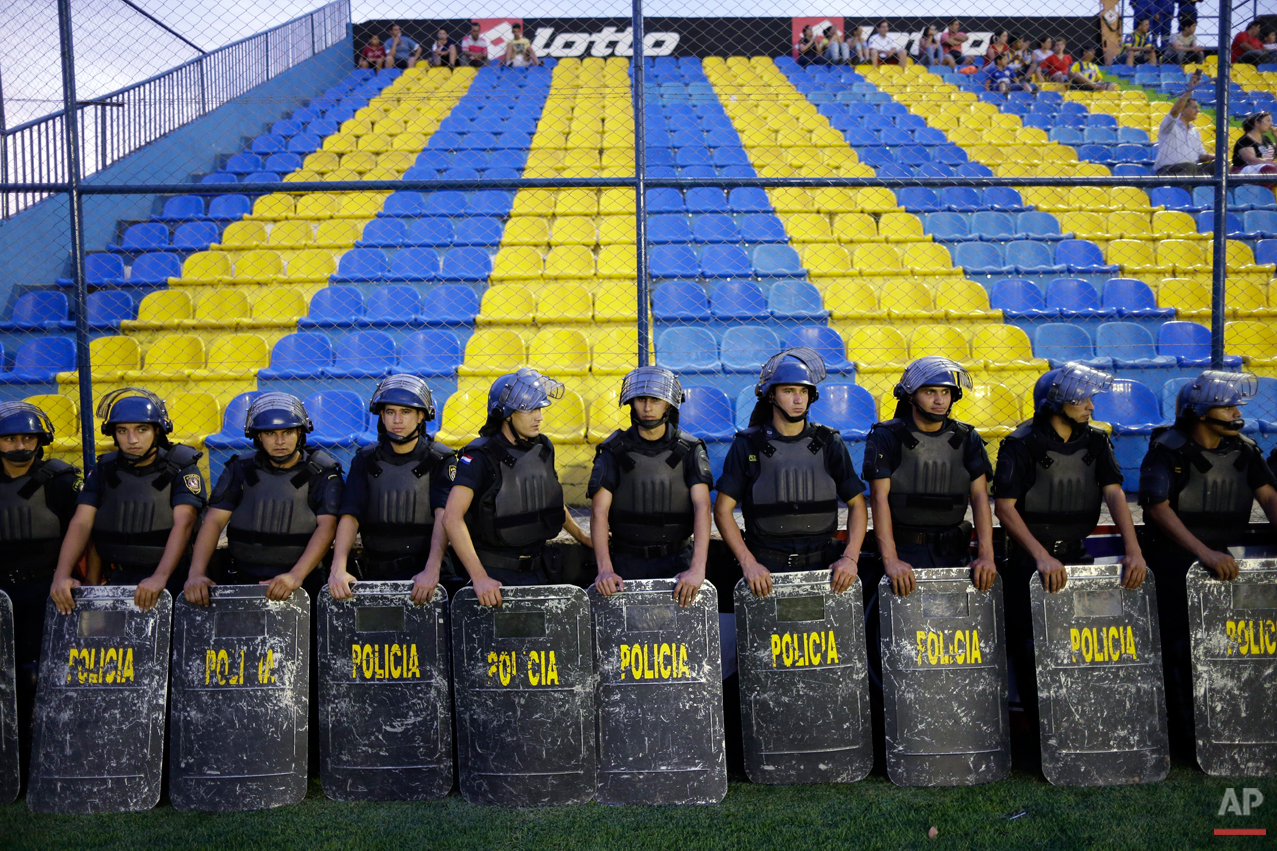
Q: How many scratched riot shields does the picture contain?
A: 10